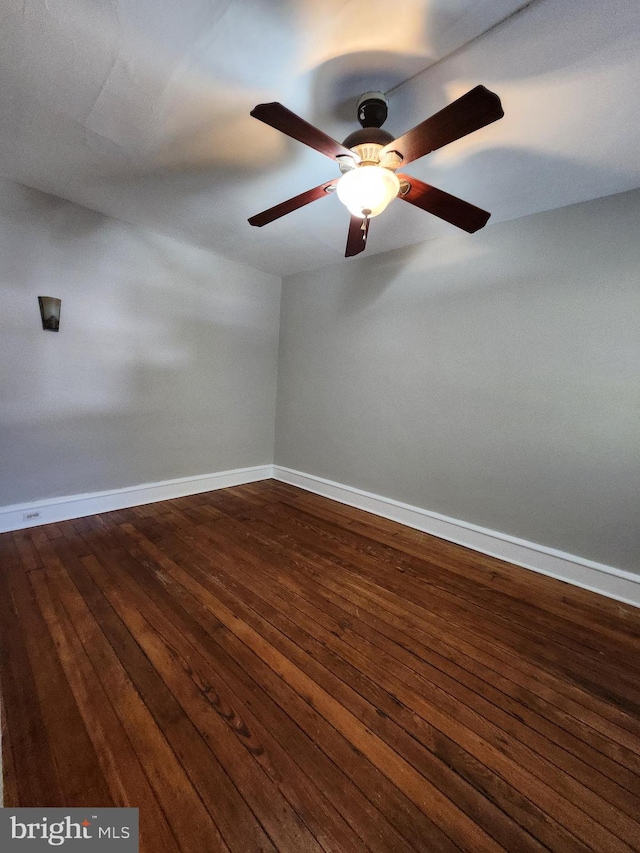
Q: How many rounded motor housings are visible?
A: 1